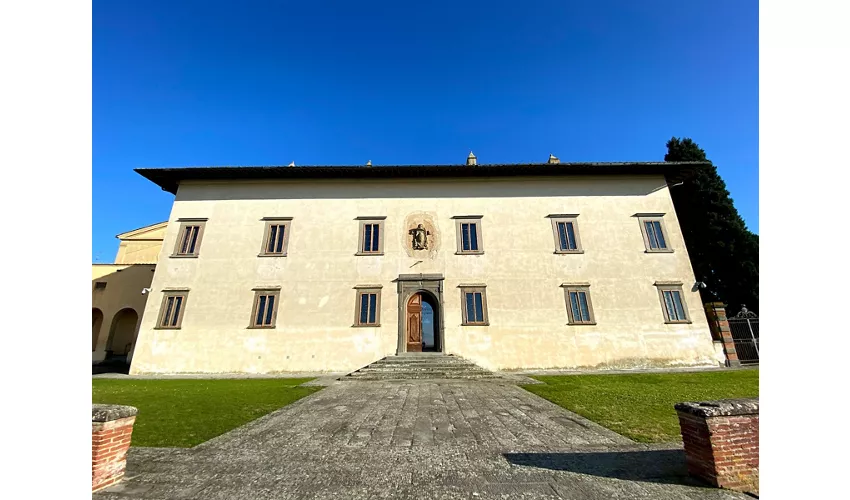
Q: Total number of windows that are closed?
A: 12